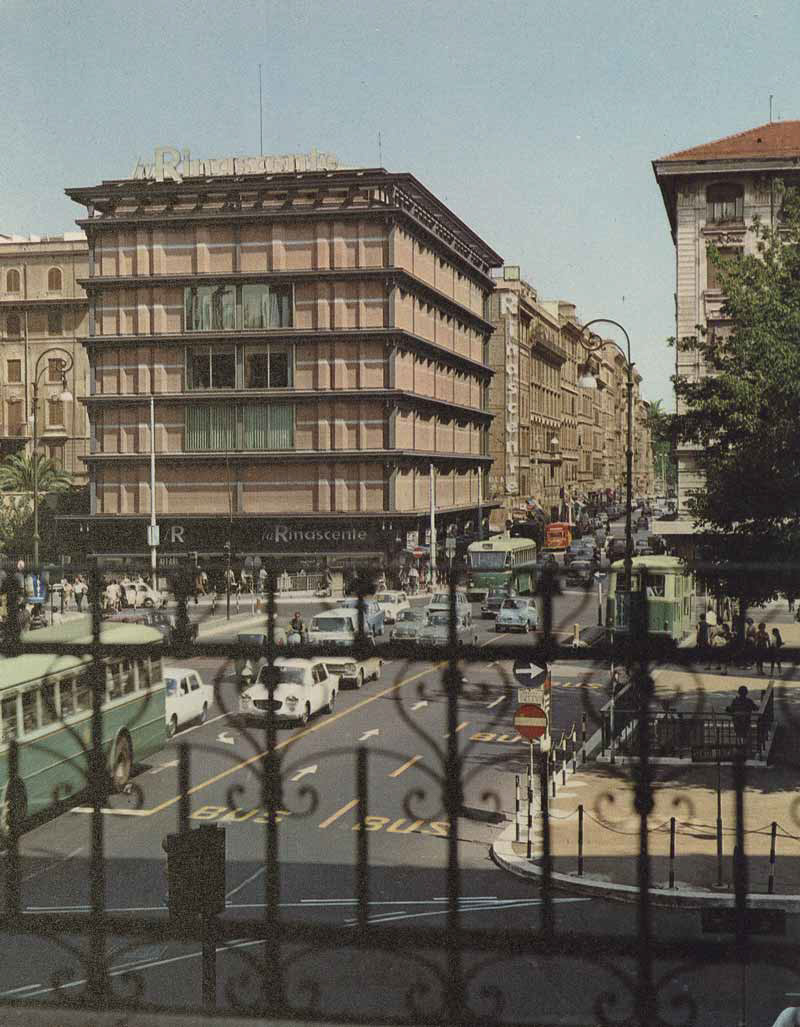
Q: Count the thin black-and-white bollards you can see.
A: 9